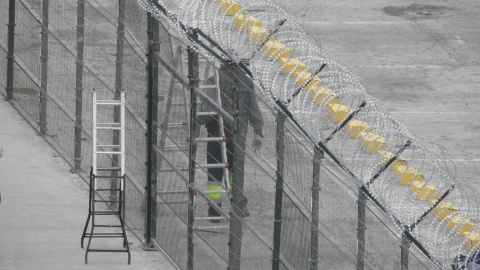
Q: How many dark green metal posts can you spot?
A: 11